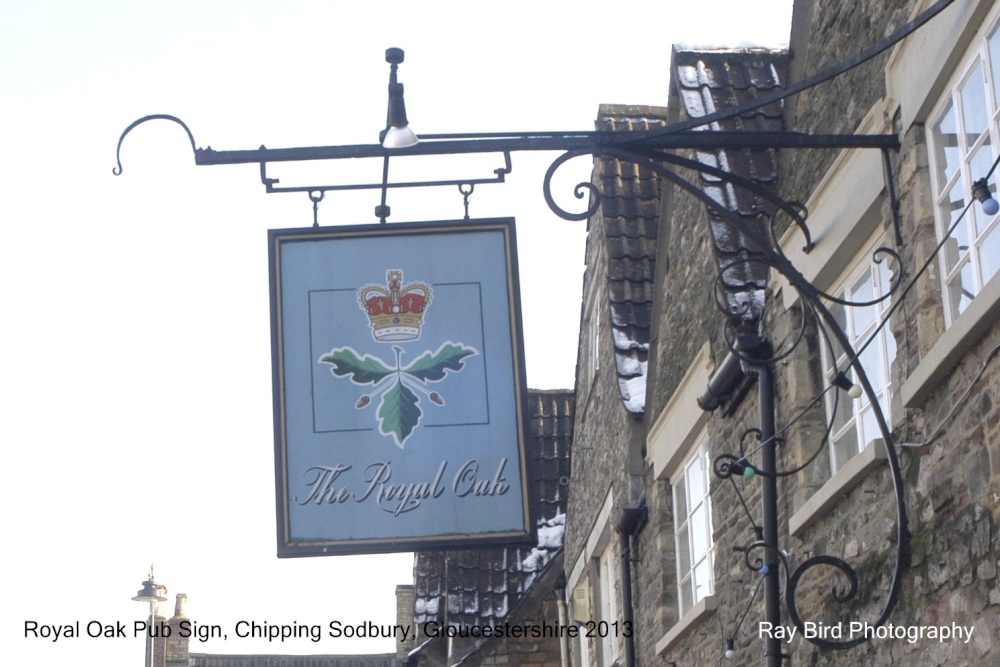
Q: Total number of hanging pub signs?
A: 1